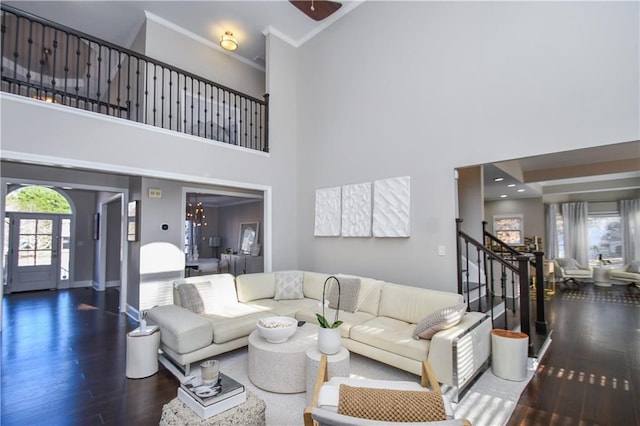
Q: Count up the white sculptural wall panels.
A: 3